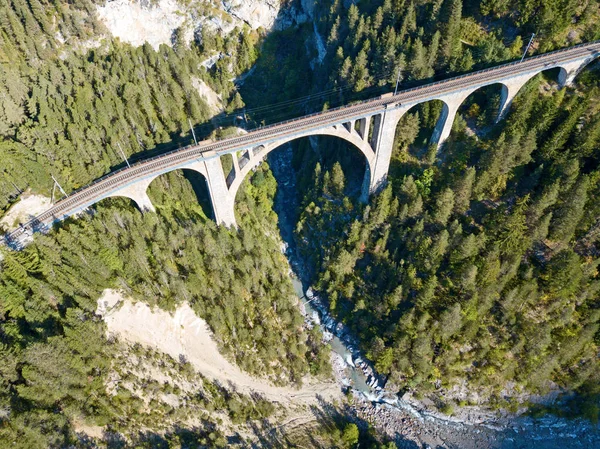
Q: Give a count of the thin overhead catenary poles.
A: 5